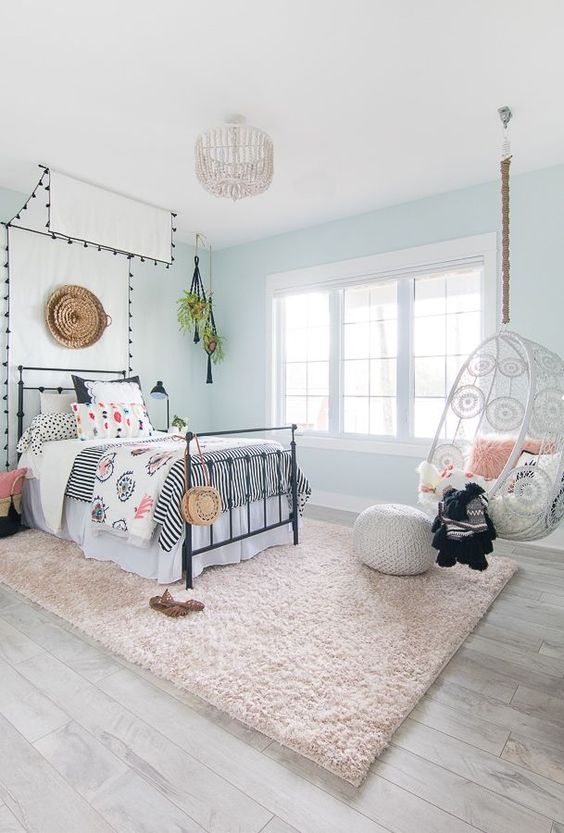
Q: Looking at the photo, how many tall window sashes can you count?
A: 3